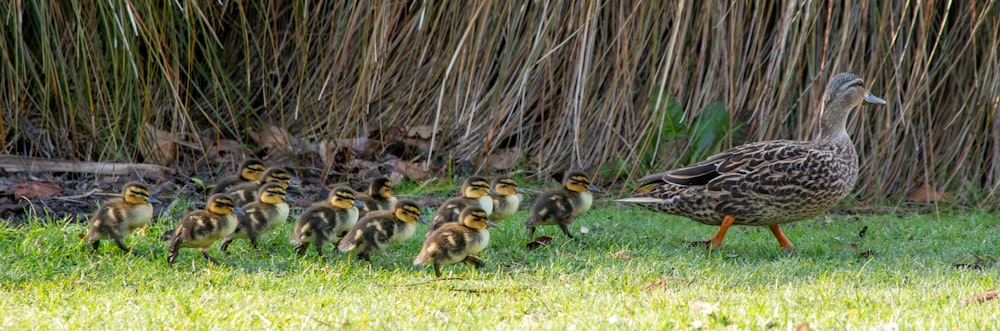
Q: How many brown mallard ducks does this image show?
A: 13